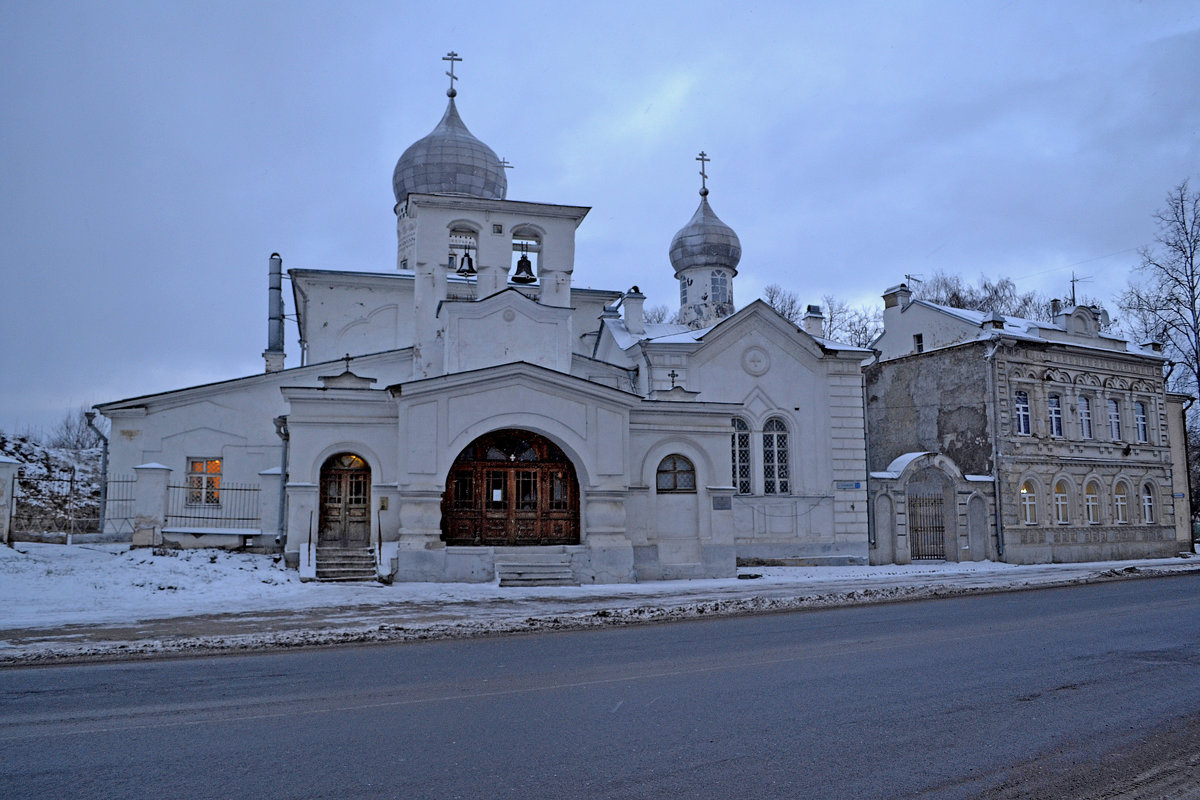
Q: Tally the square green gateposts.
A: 0